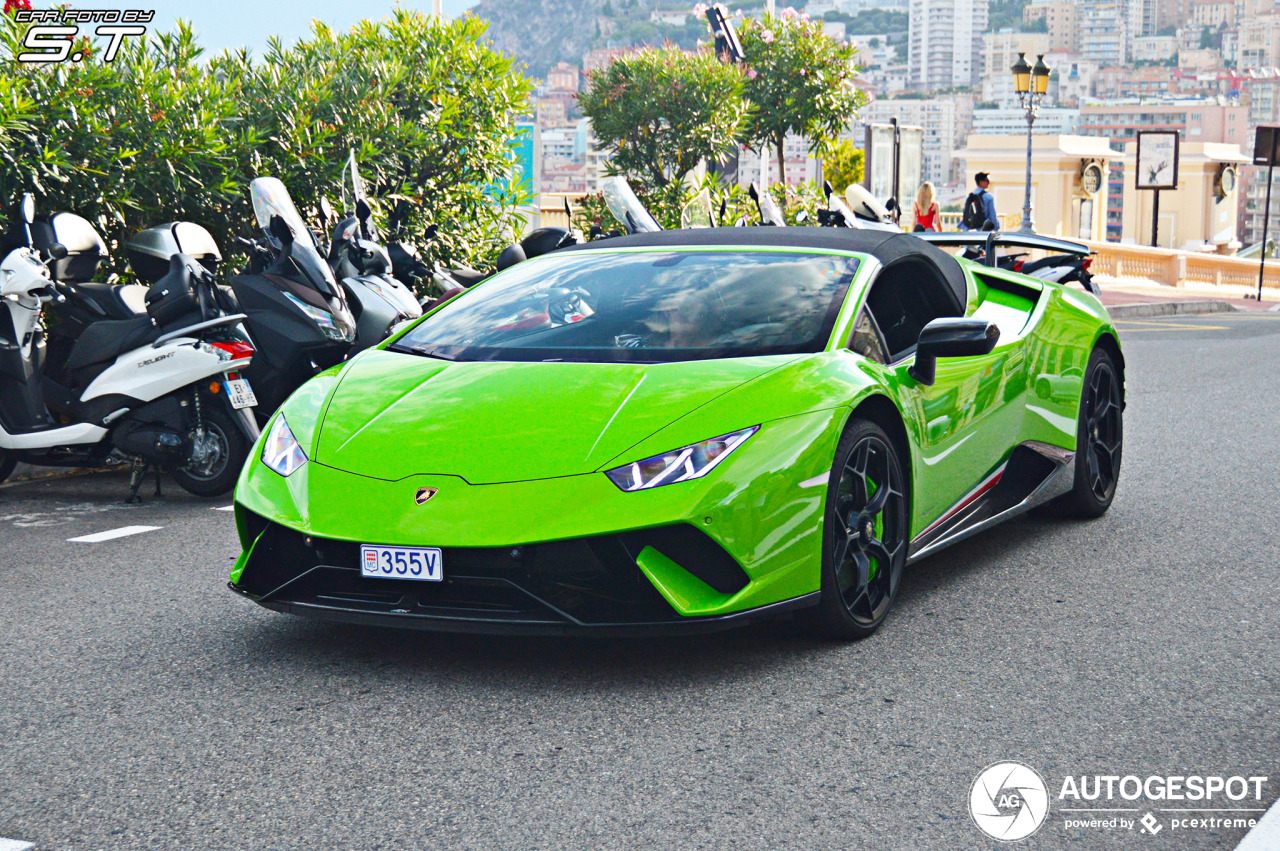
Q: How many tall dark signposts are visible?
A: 2